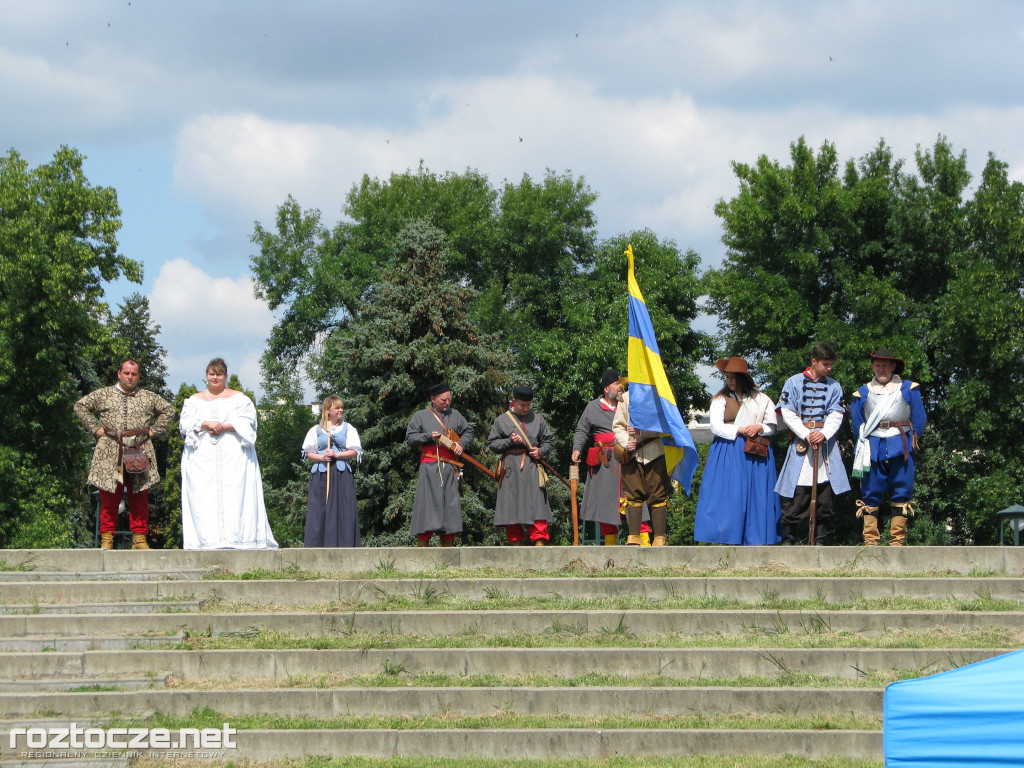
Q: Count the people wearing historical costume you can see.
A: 10